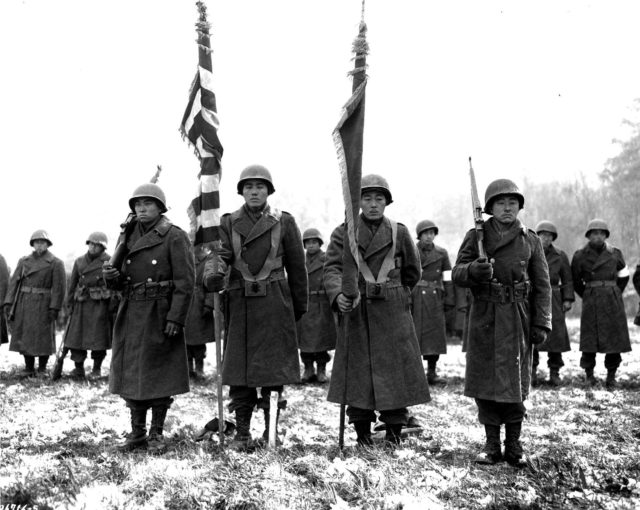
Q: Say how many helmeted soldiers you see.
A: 10